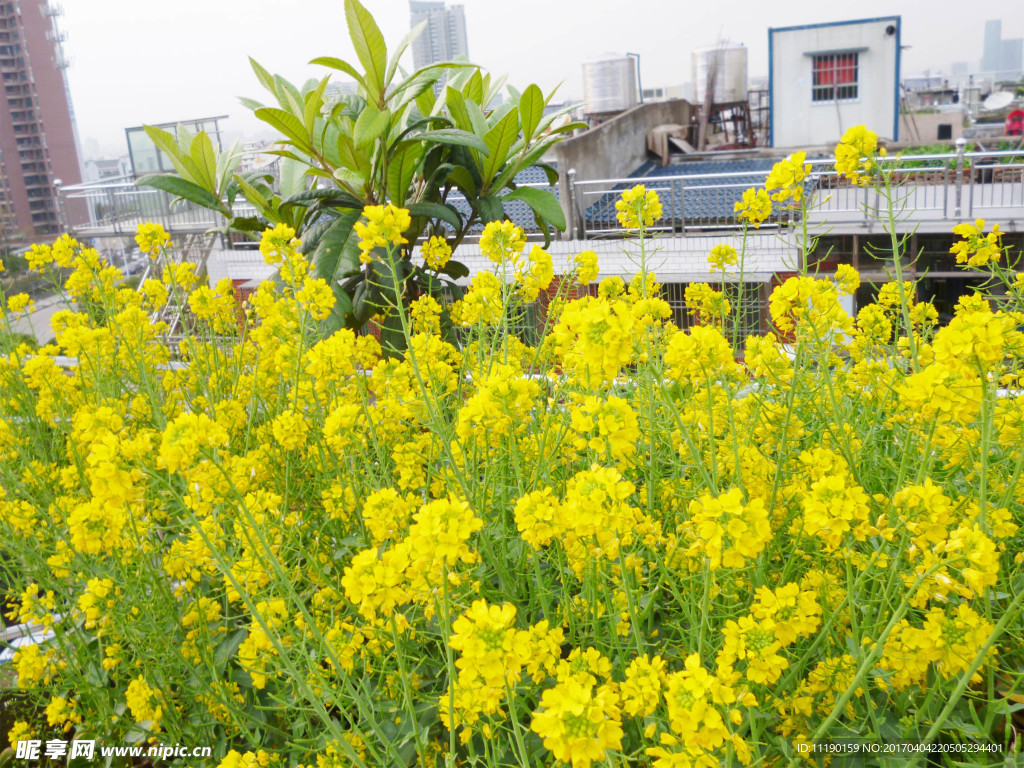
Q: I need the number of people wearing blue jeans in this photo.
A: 0